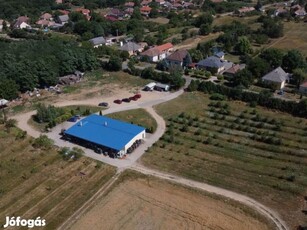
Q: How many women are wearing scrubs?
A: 0